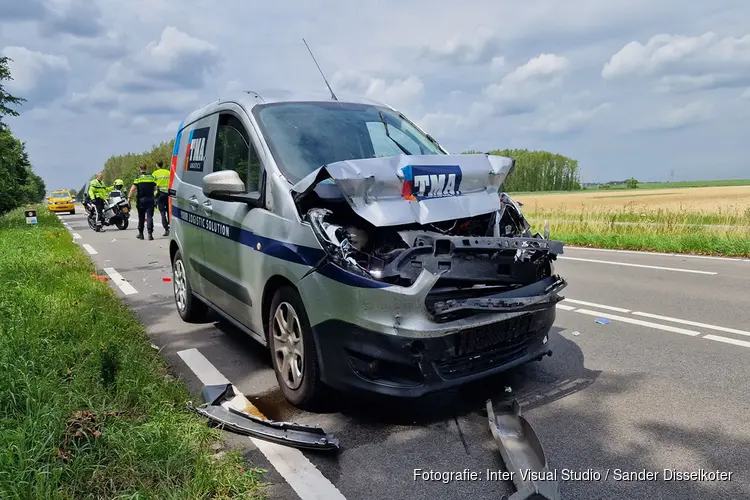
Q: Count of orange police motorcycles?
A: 0